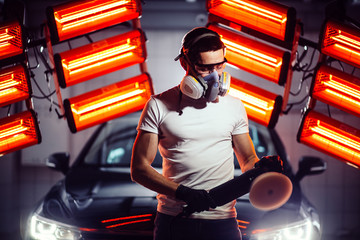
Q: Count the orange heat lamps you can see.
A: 12